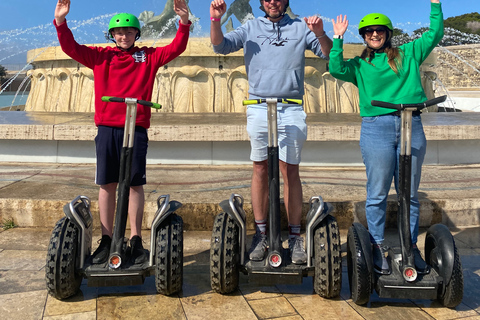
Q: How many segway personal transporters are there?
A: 3